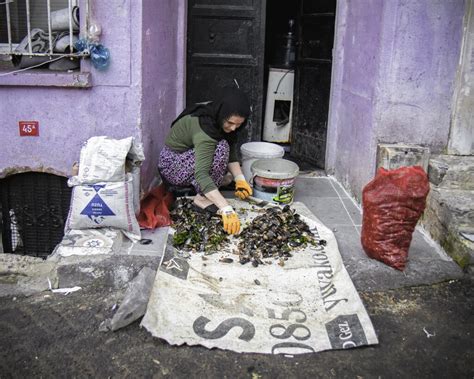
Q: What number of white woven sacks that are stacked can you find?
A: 2